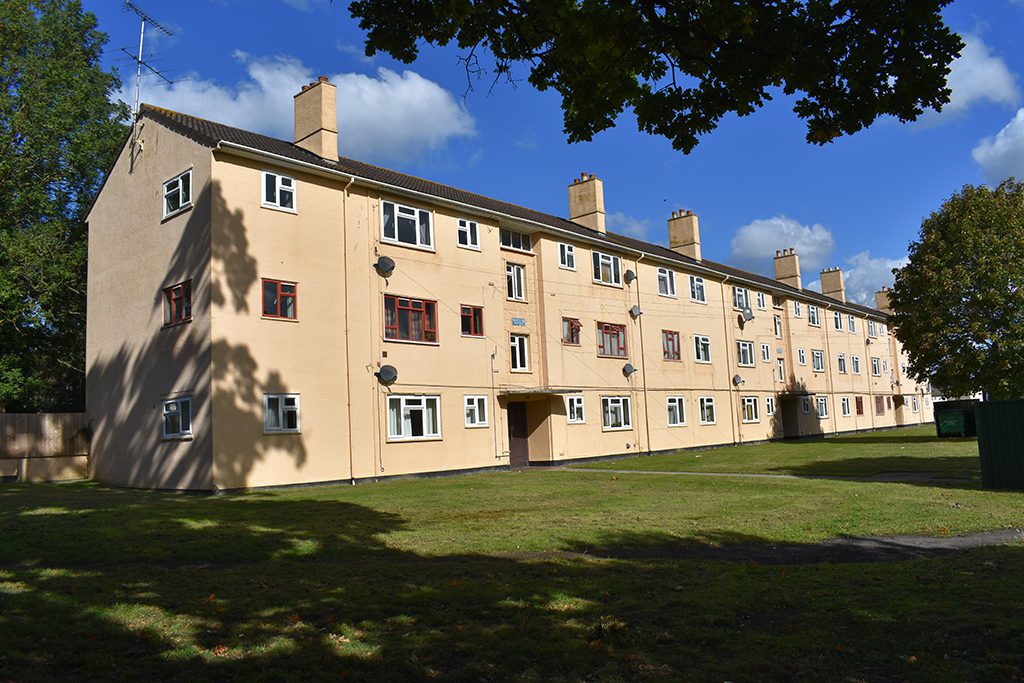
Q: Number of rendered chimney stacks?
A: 6